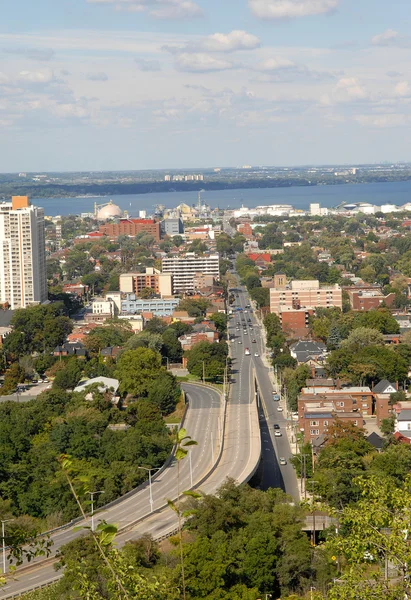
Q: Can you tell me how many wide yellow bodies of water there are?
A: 0